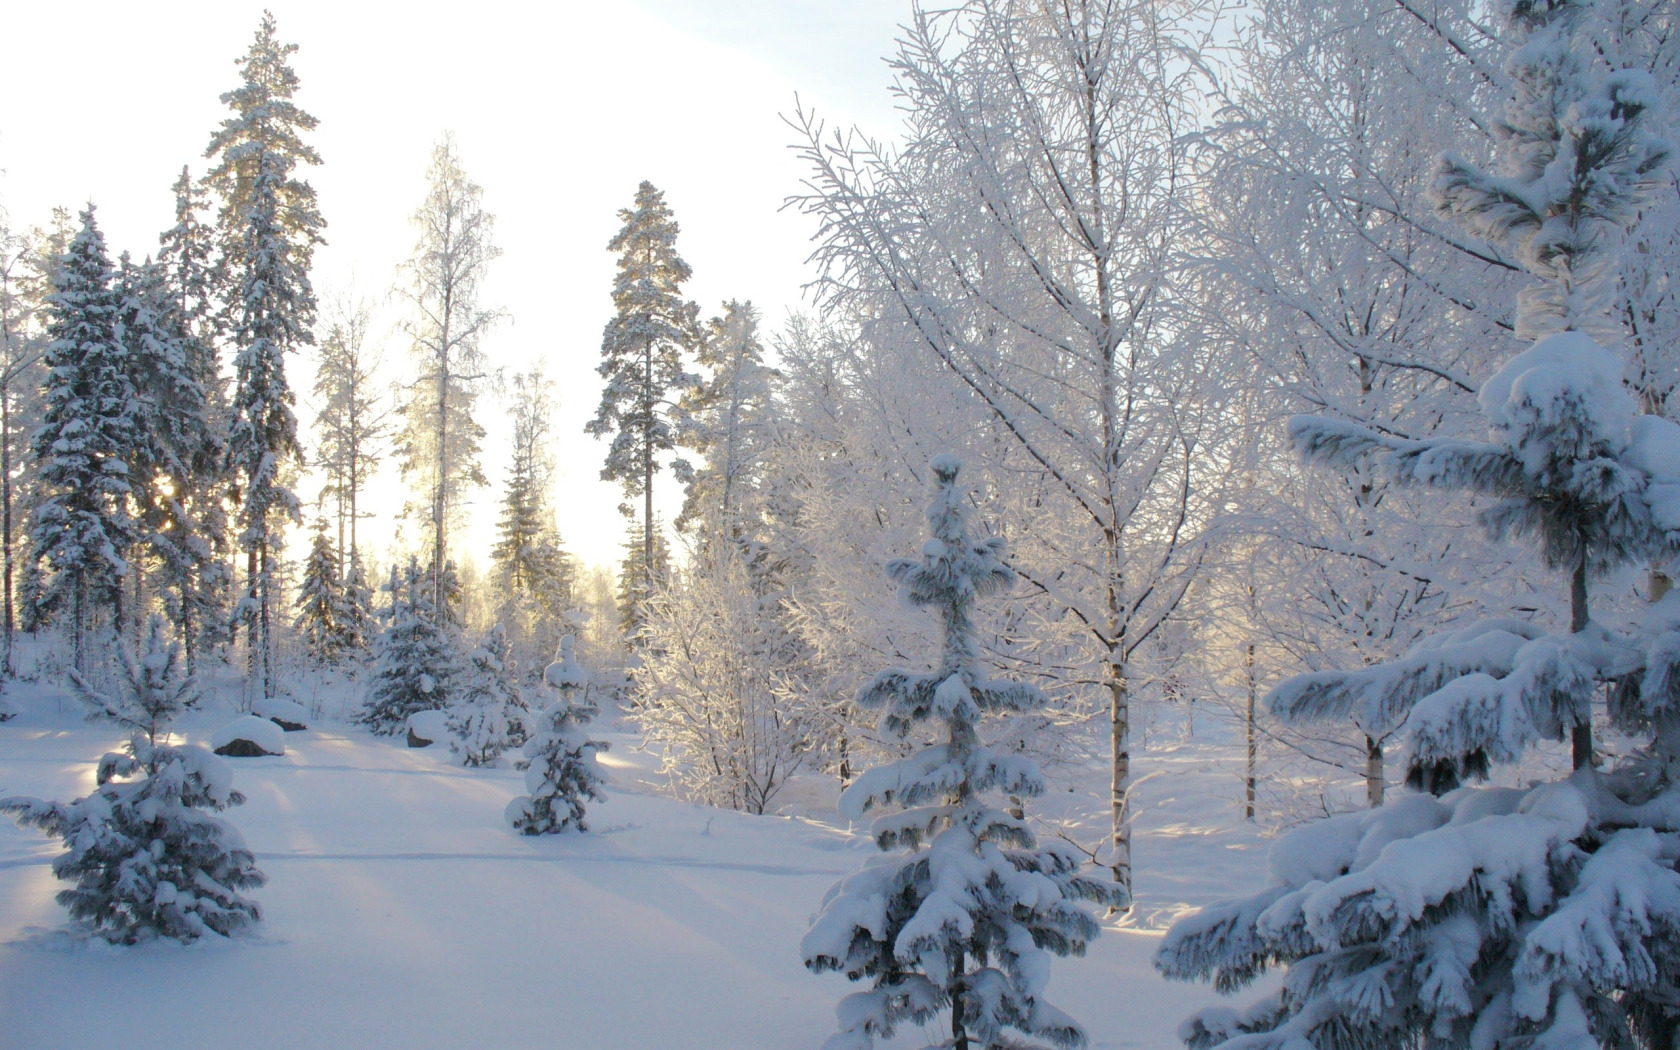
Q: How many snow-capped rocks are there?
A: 3